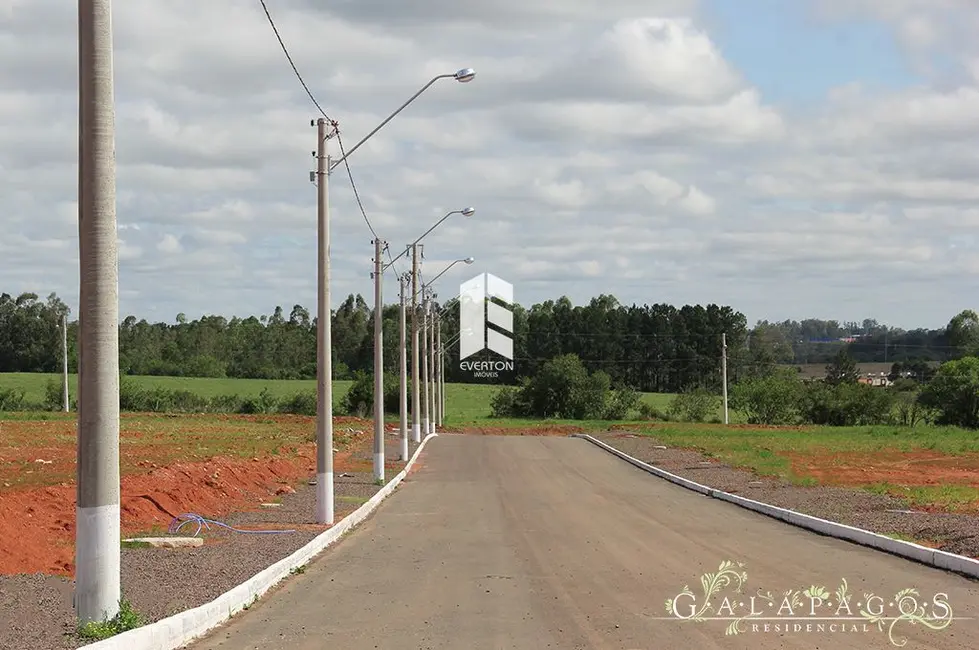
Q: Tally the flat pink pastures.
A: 0